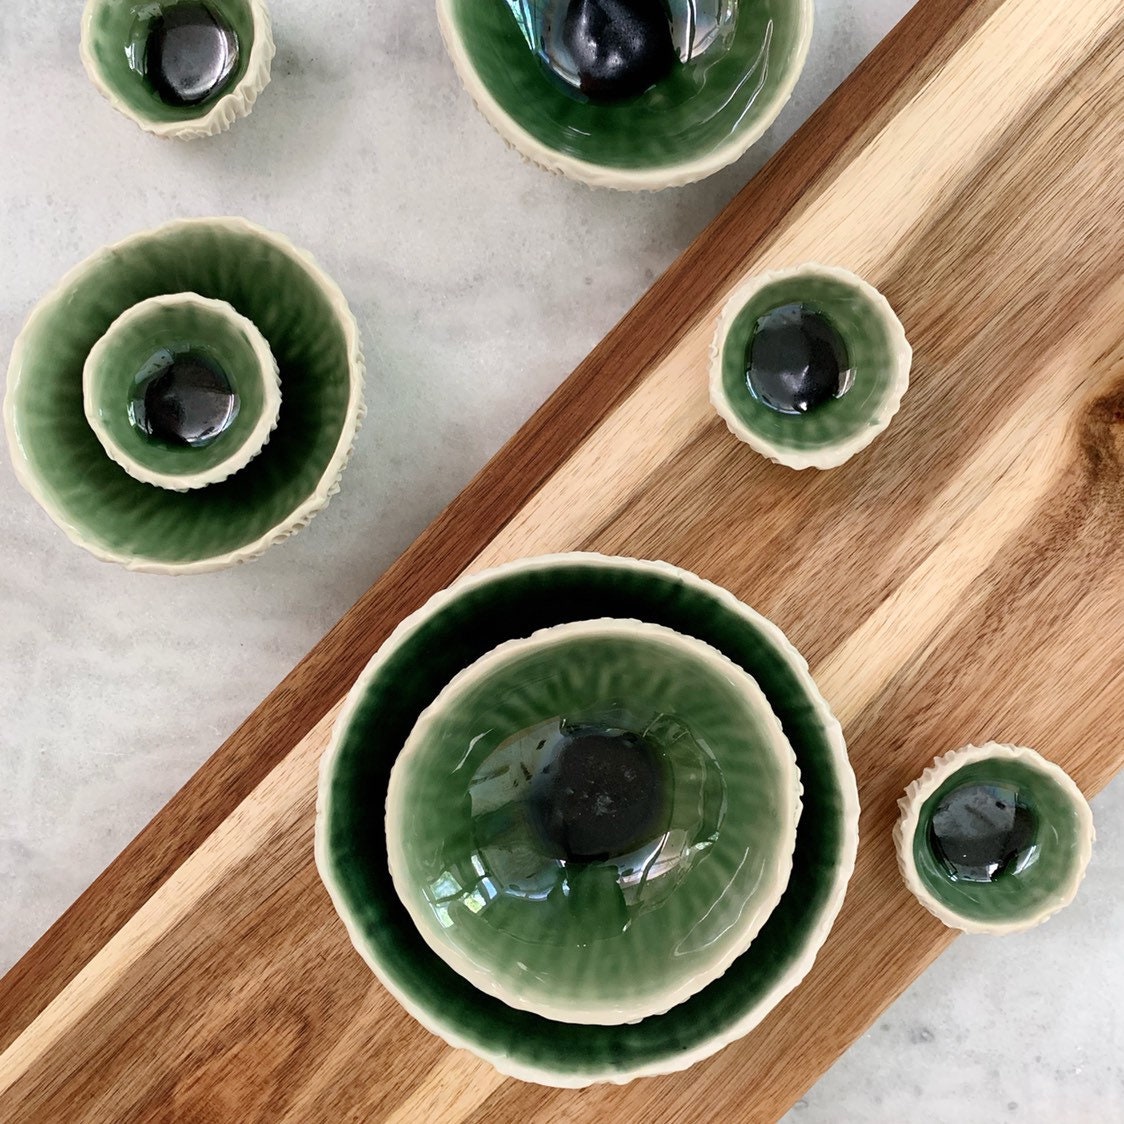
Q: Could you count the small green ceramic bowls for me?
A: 4